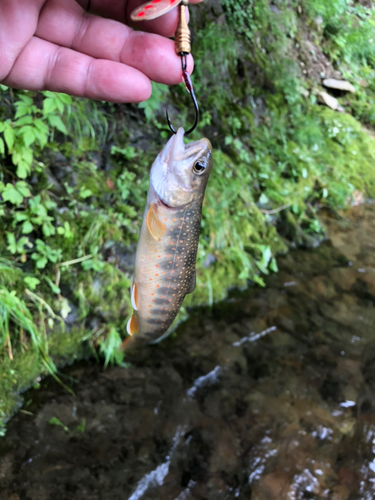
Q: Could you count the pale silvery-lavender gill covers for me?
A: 1